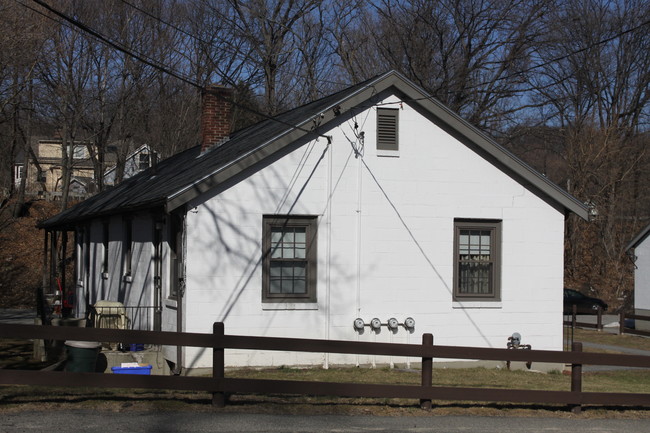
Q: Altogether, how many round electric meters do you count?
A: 4